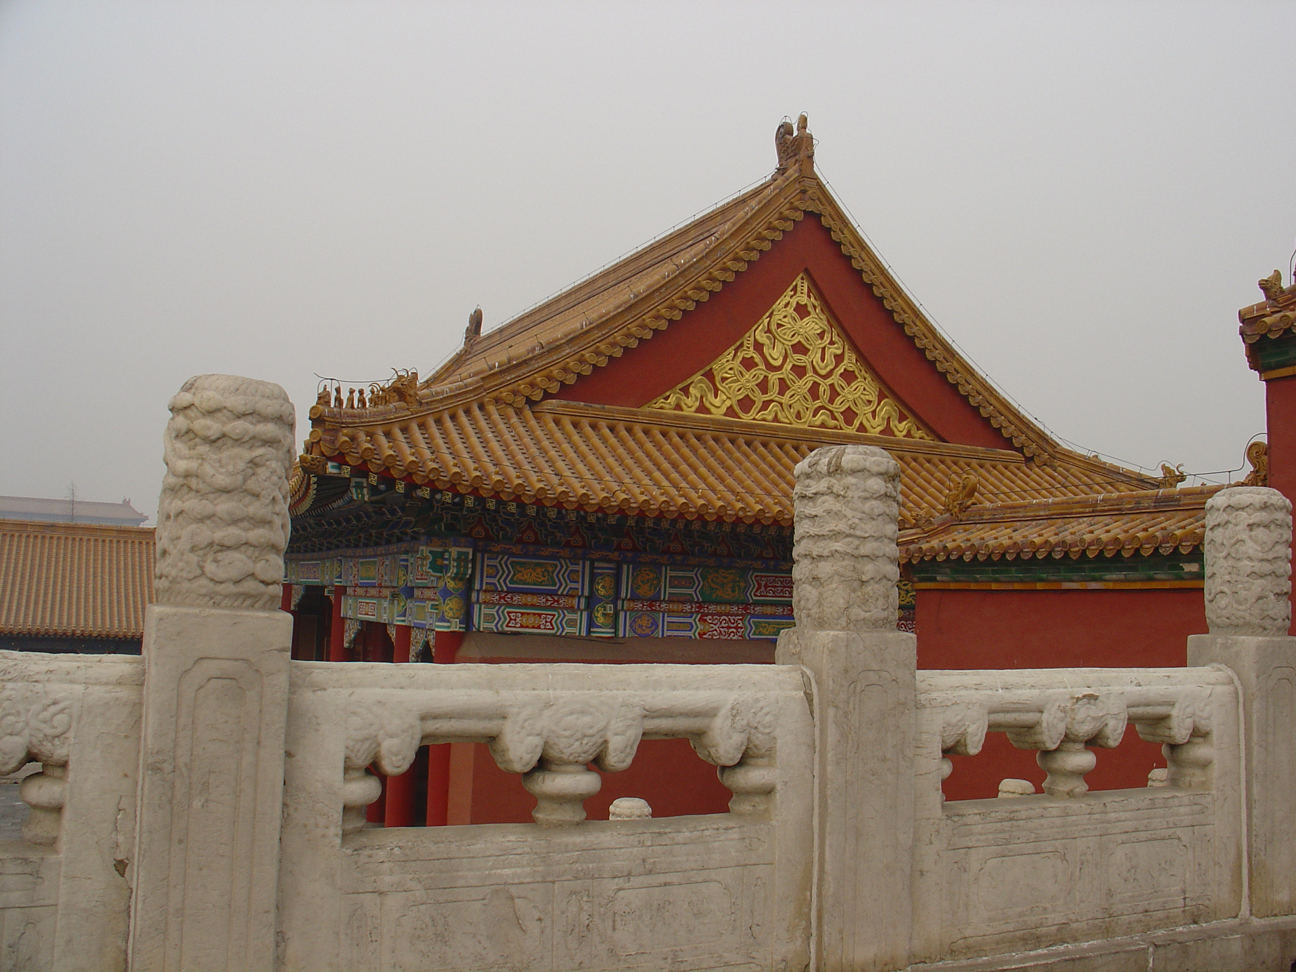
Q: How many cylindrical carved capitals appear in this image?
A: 3